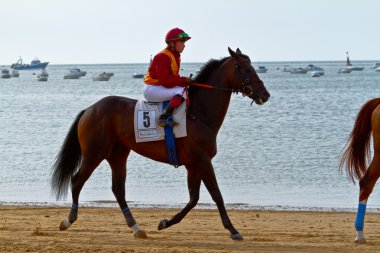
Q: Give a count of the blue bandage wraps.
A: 1